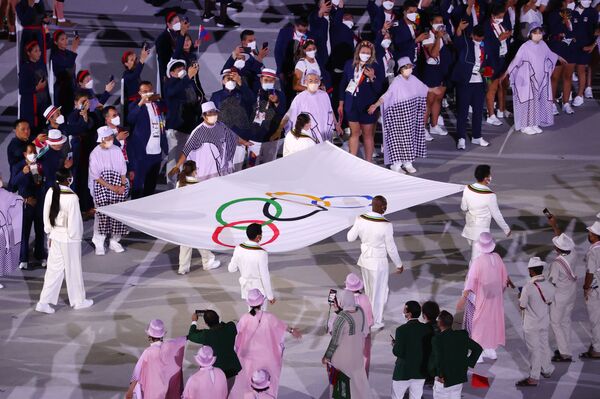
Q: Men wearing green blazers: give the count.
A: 4